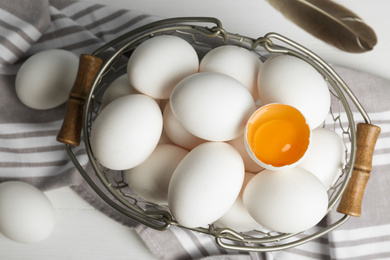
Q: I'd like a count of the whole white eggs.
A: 15